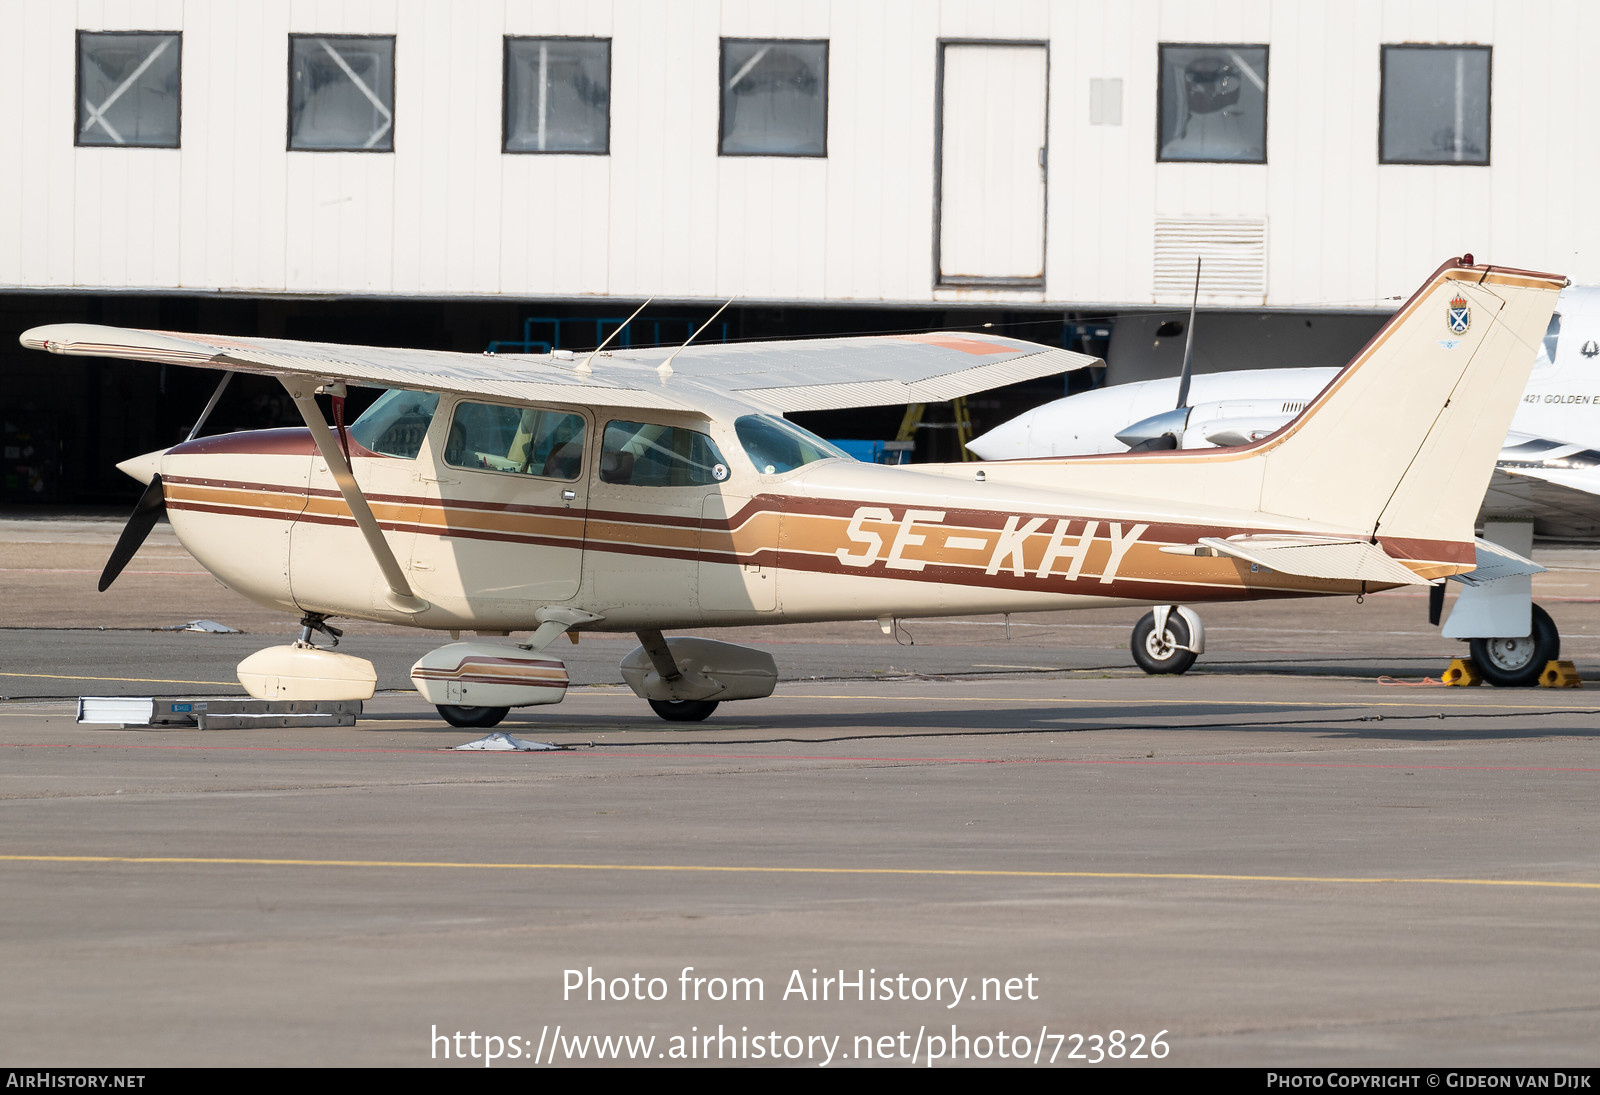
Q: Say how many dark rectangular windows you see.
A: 6